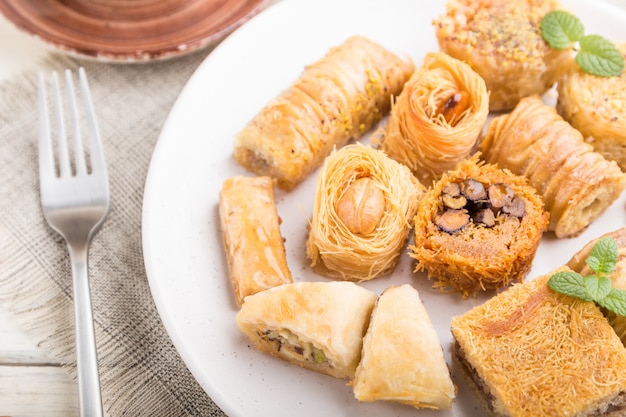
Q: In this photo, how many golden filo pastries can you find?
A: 12